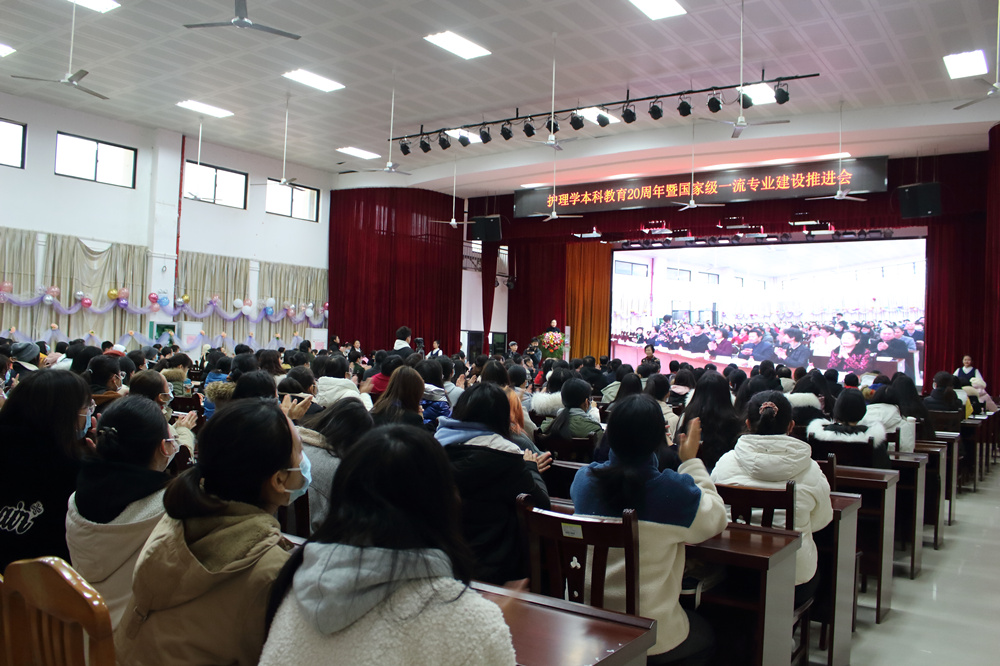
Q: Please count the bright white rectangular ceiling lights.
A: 11